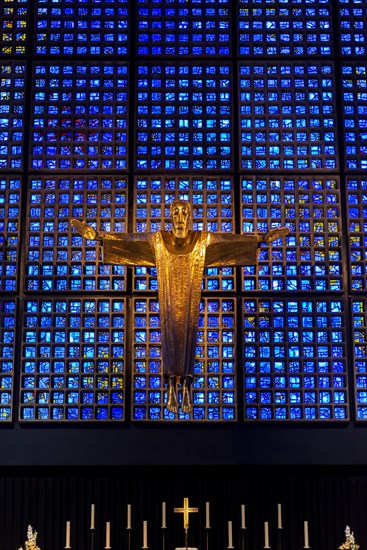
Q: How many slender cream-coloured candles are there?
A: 12